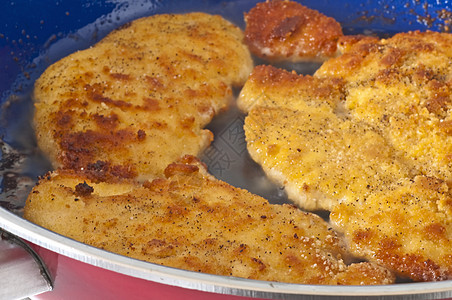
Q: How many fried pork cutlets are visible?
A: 4